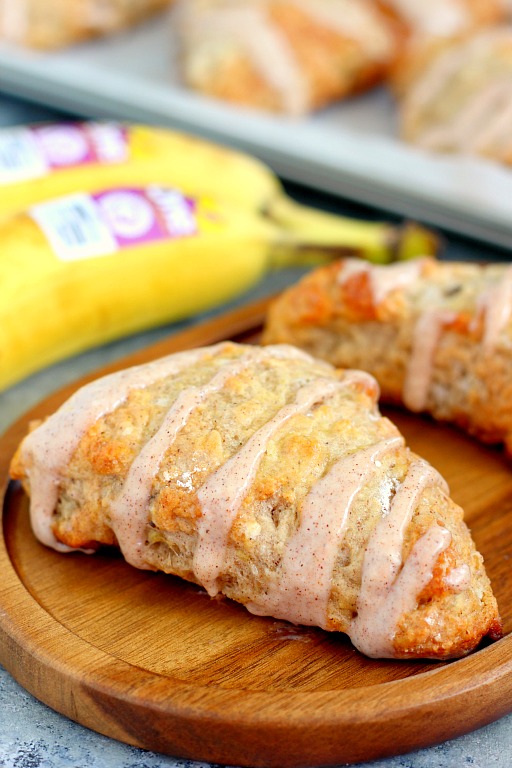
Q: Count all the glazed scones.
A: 6